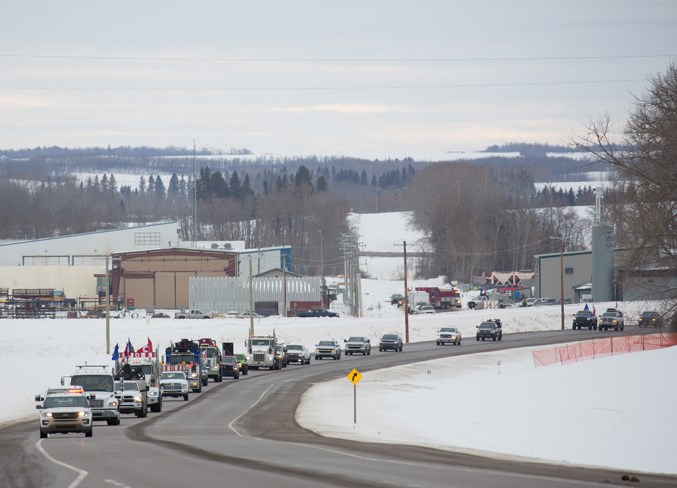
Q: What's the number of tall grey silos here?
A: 1